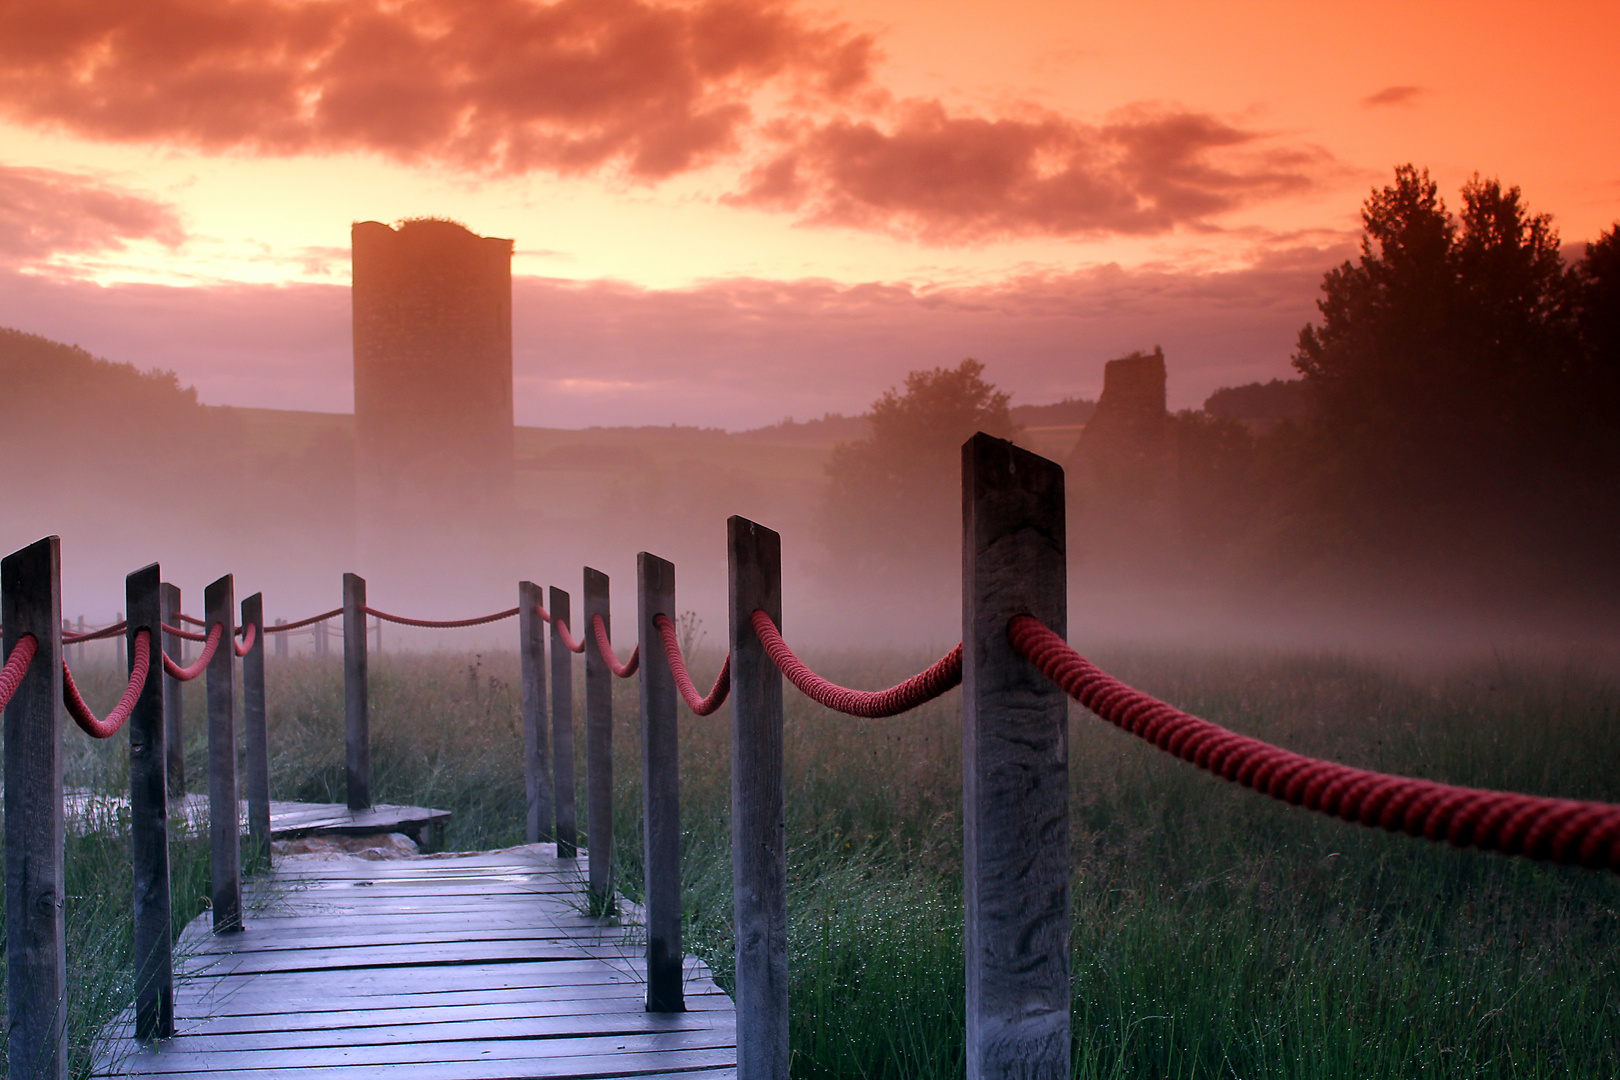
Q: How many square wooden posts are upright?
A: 12